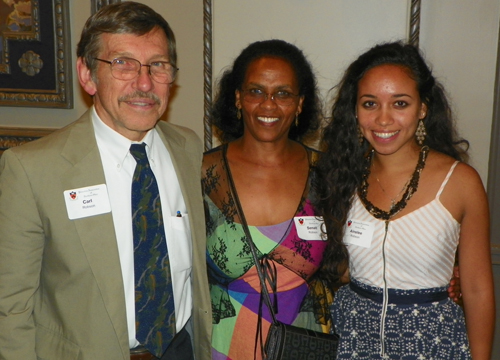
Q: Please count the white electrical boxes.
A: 0